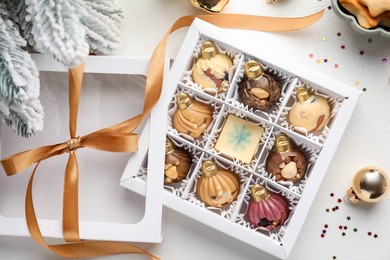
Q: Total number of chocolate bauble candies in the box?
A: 8